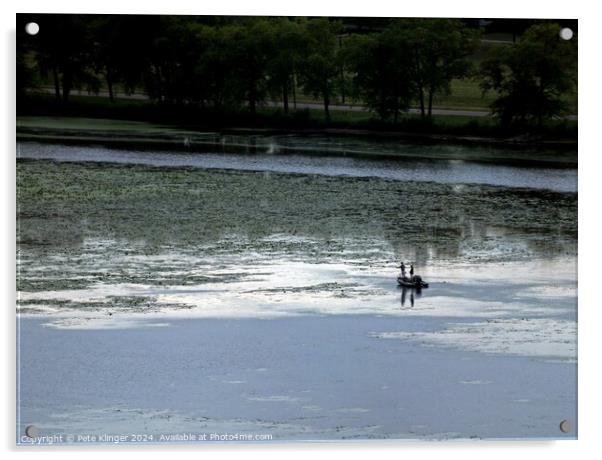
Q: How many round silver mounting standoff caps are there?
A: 4